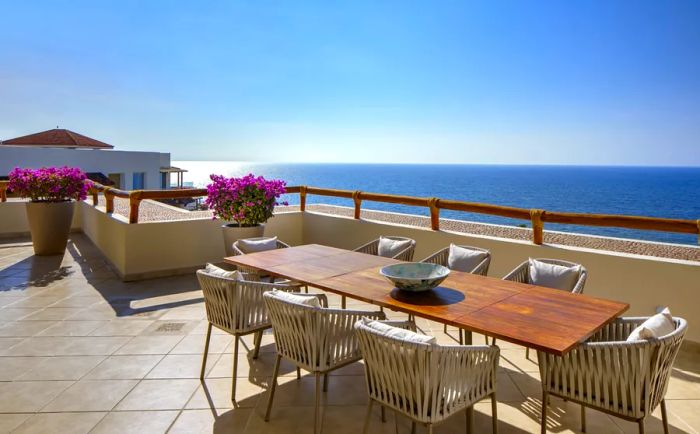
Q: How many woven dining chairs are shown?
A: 8